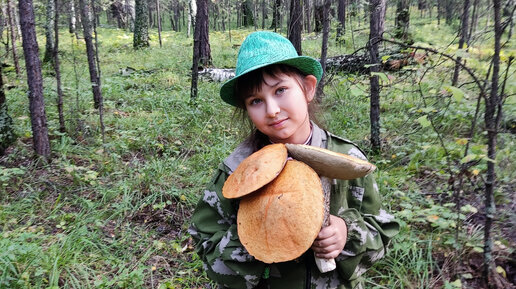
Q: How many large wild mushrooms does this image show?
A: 3